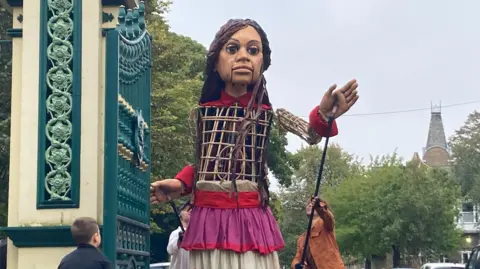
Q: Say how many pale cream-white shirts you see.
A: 1